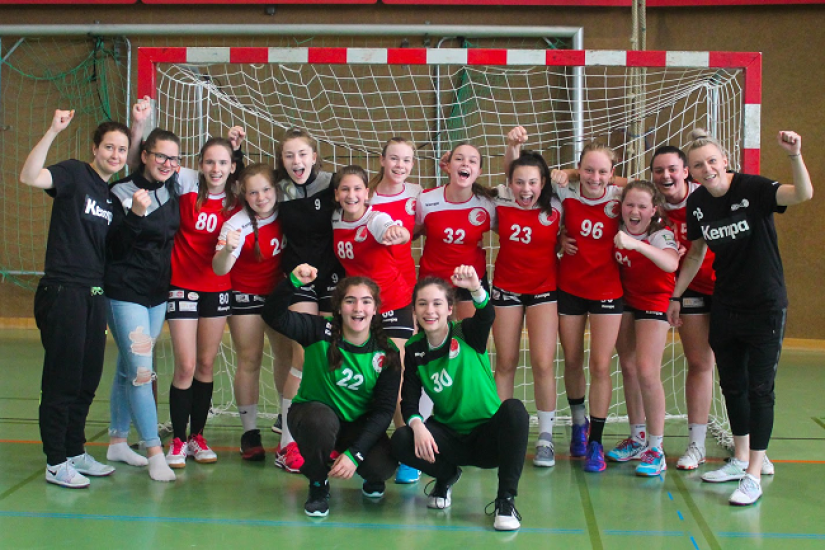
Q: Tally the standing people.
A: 13